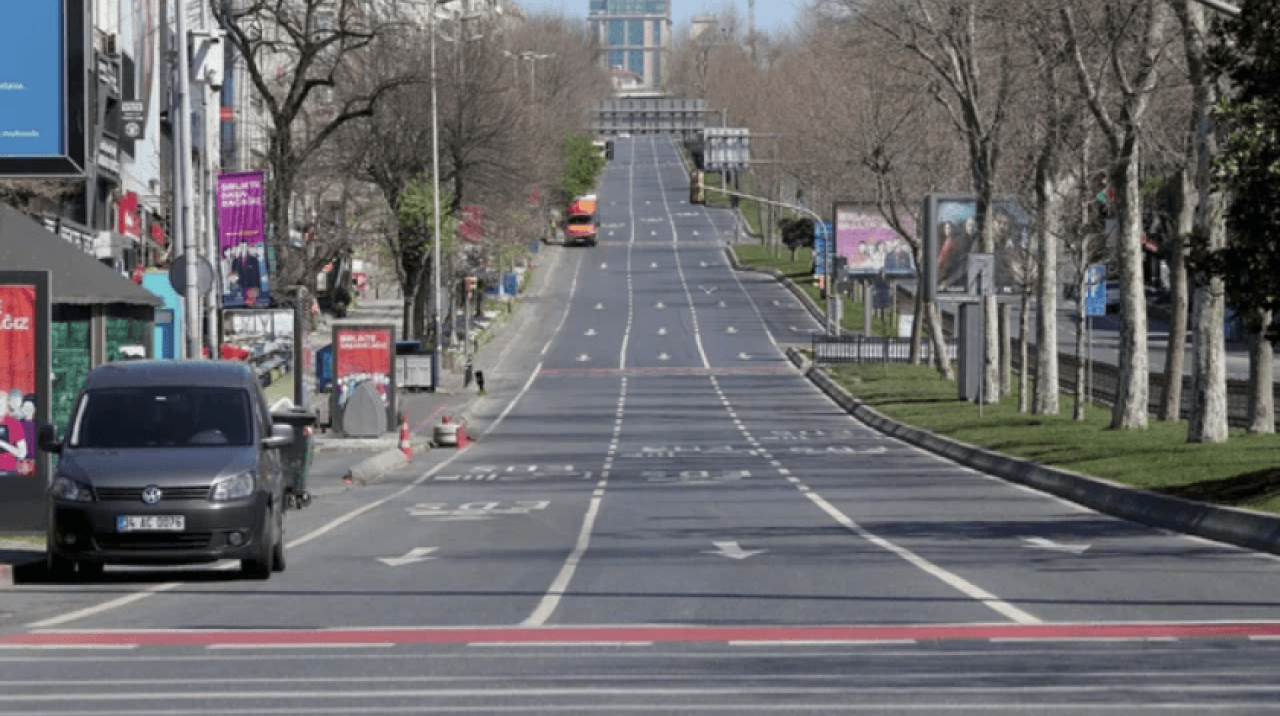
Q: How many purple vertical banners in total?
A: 1